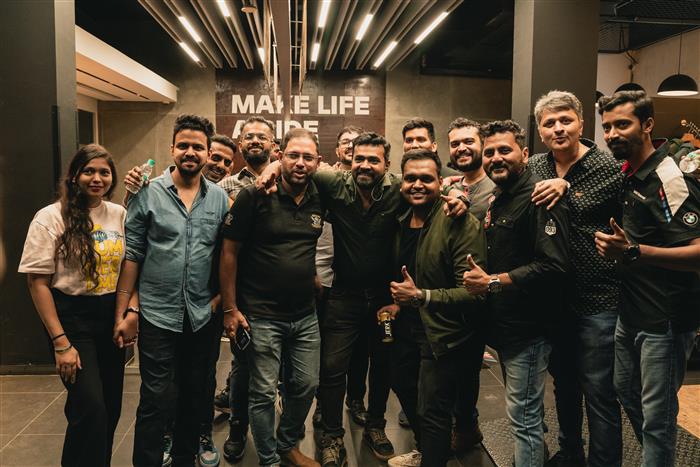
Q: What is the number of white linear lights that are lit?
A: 9